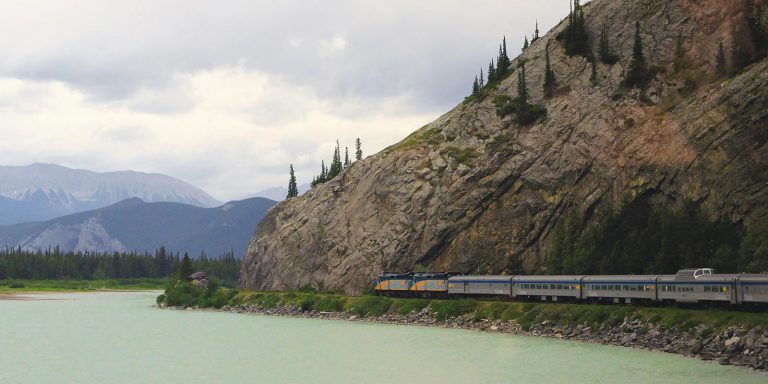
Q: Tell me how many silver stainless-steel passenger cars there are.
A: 5